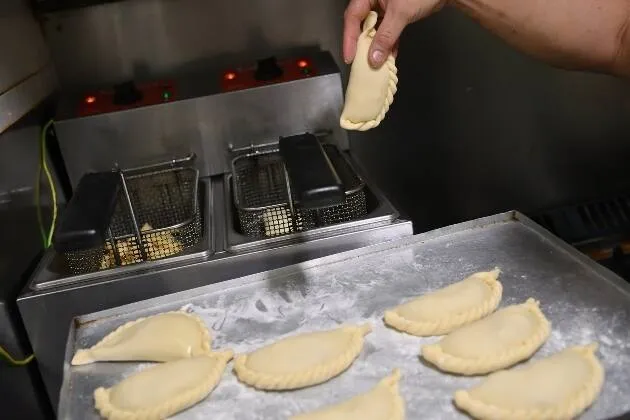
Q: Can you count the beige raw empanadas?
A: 8